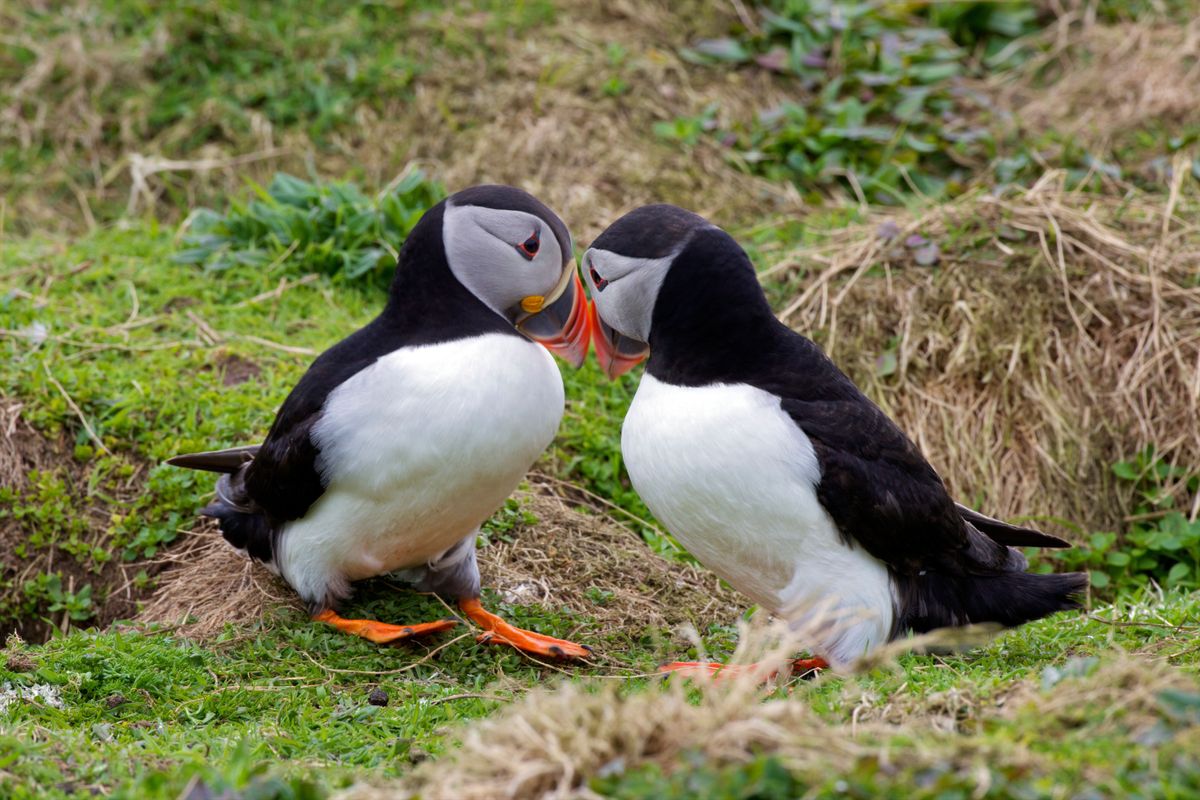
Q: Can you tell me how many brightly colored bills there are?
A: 2